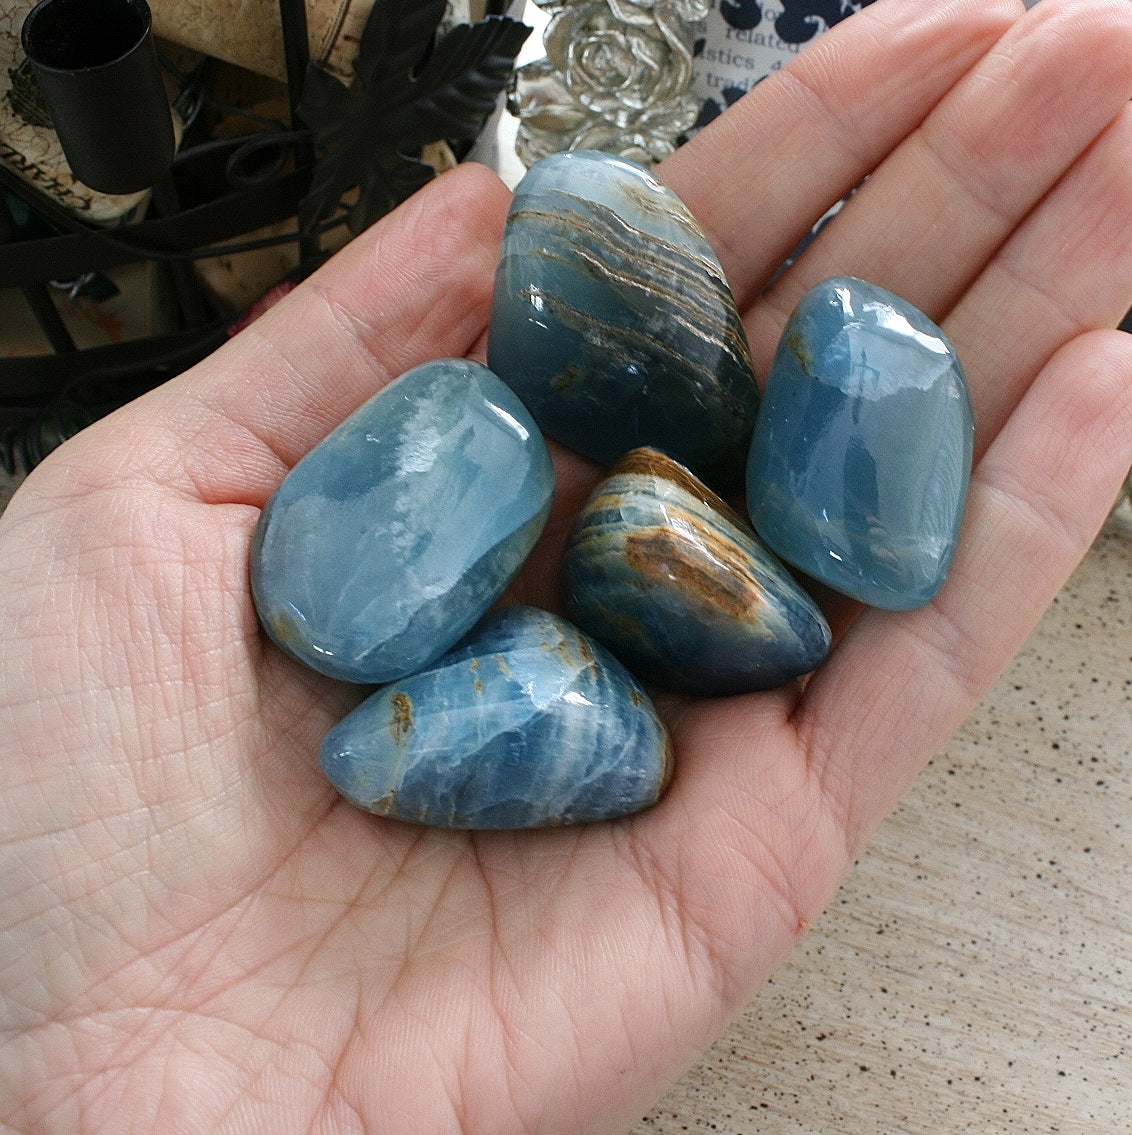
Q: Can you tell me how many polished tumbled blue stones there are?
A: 5